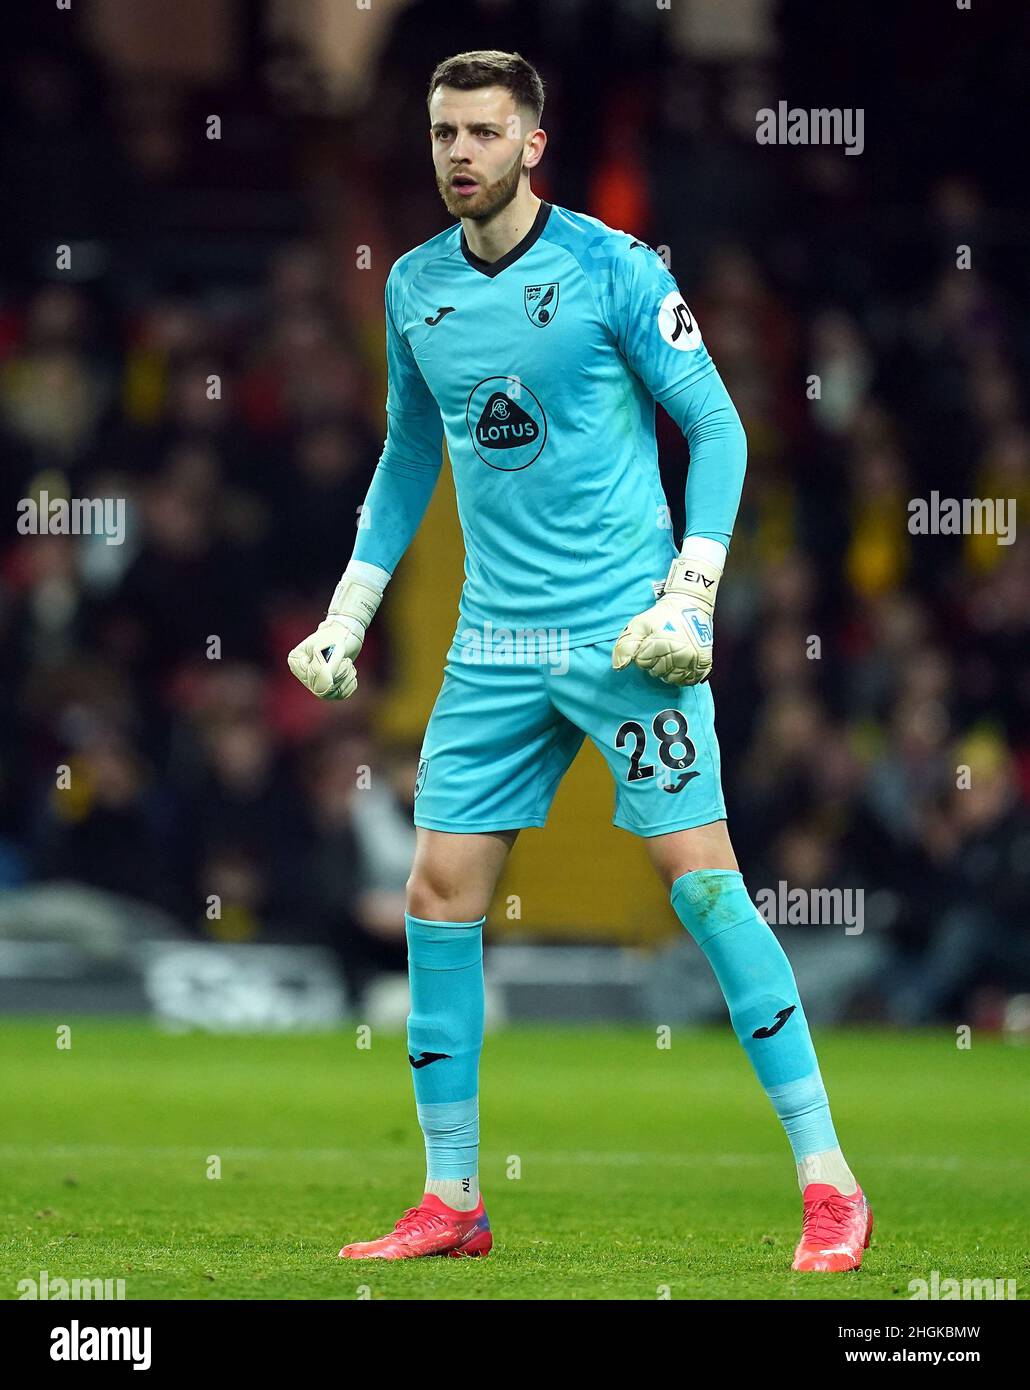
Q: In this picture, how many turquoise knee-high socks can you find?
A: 2